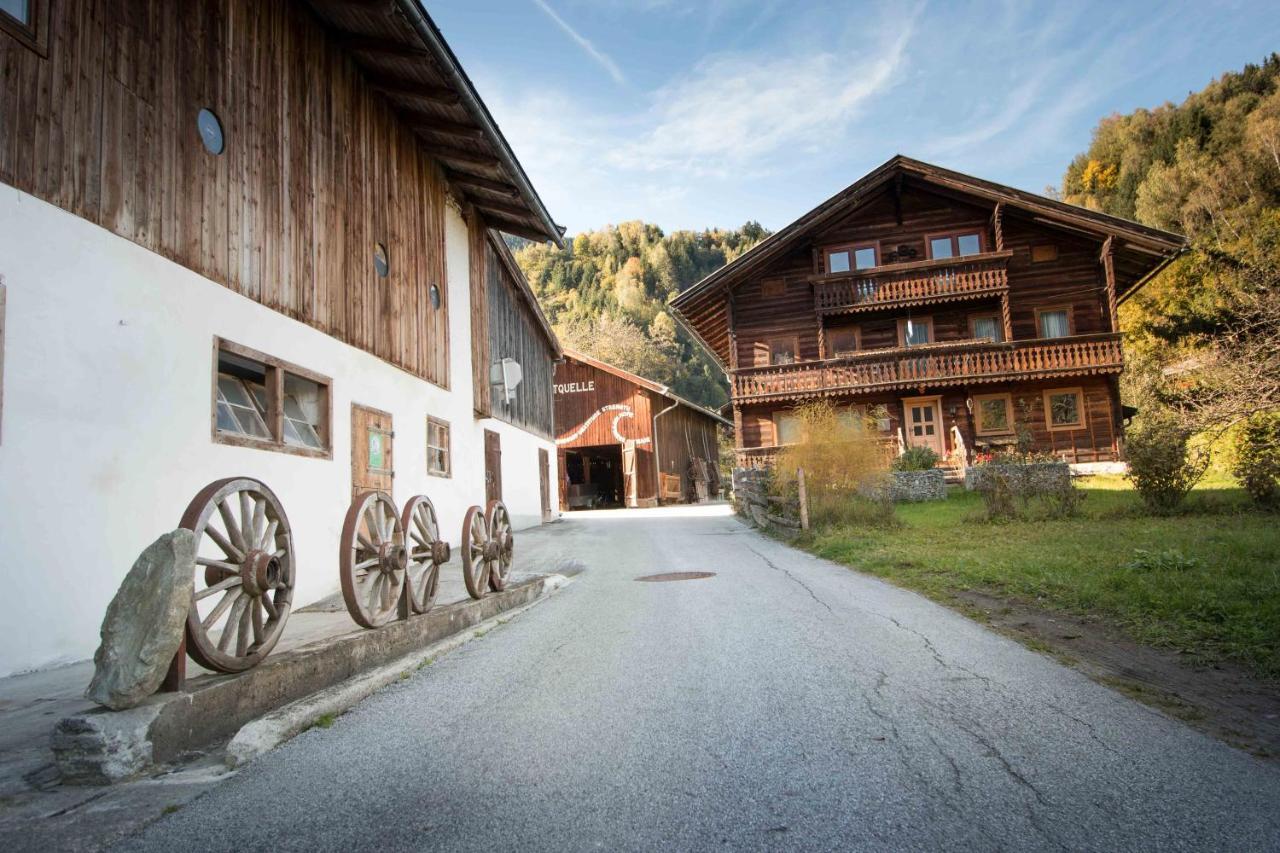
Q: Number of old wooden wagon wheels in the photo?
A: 5